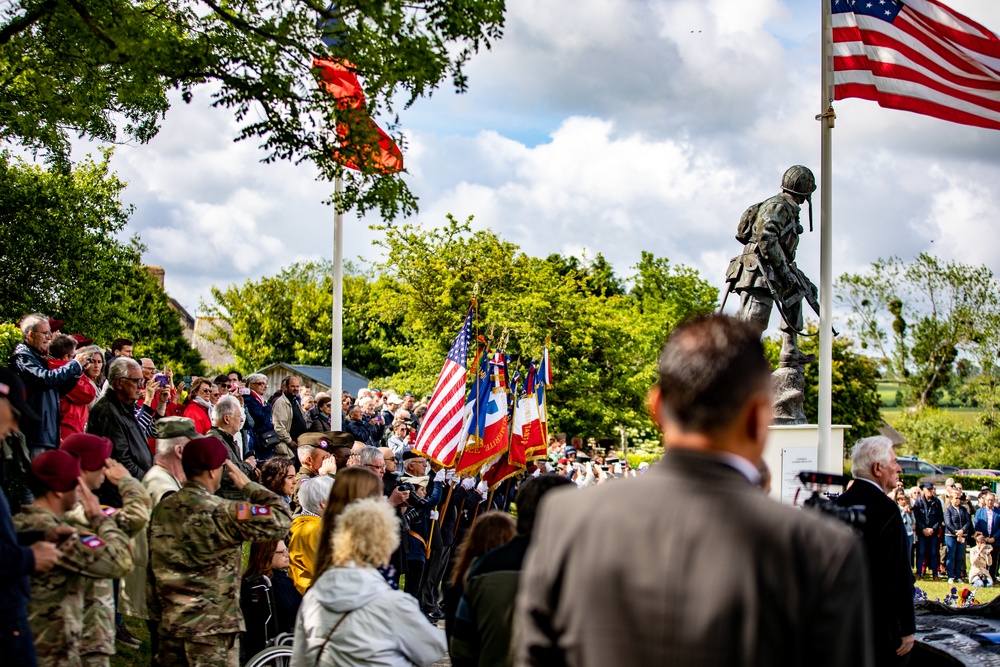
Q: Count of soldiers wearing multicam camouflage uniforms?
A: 3